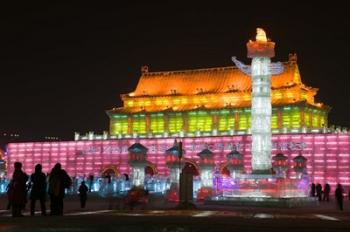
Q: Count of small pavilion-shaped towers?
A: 6